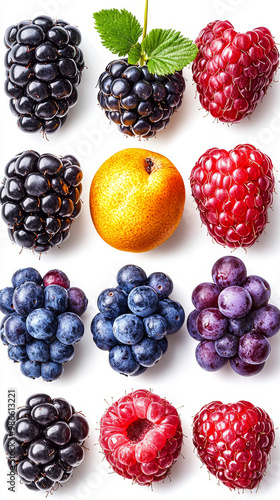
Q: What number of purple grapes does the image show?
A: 12